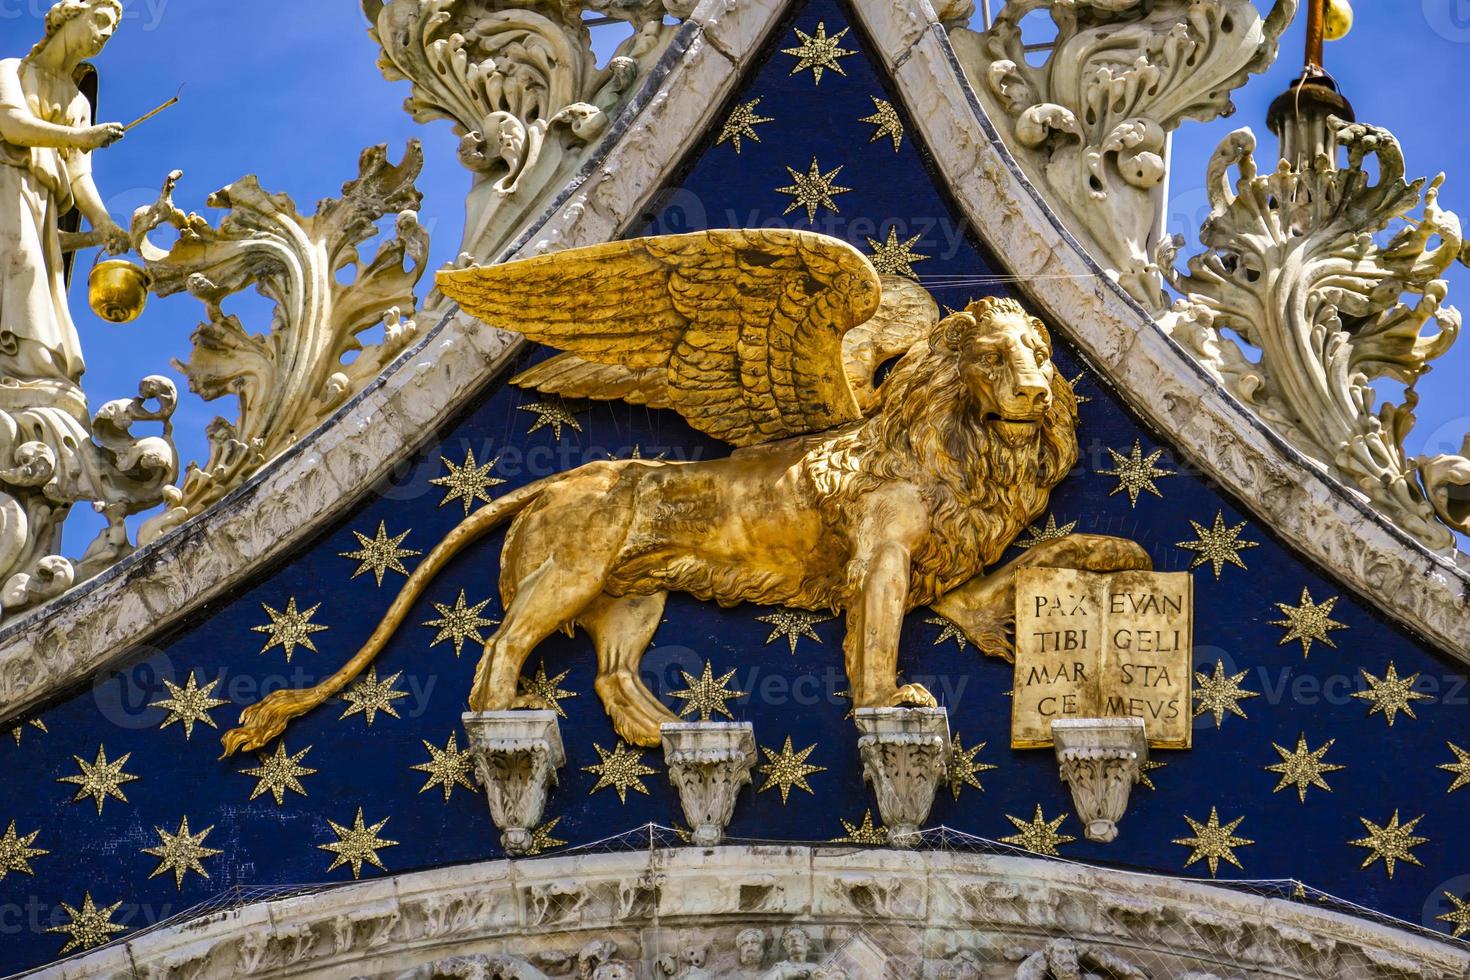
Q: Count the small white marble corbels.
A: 4